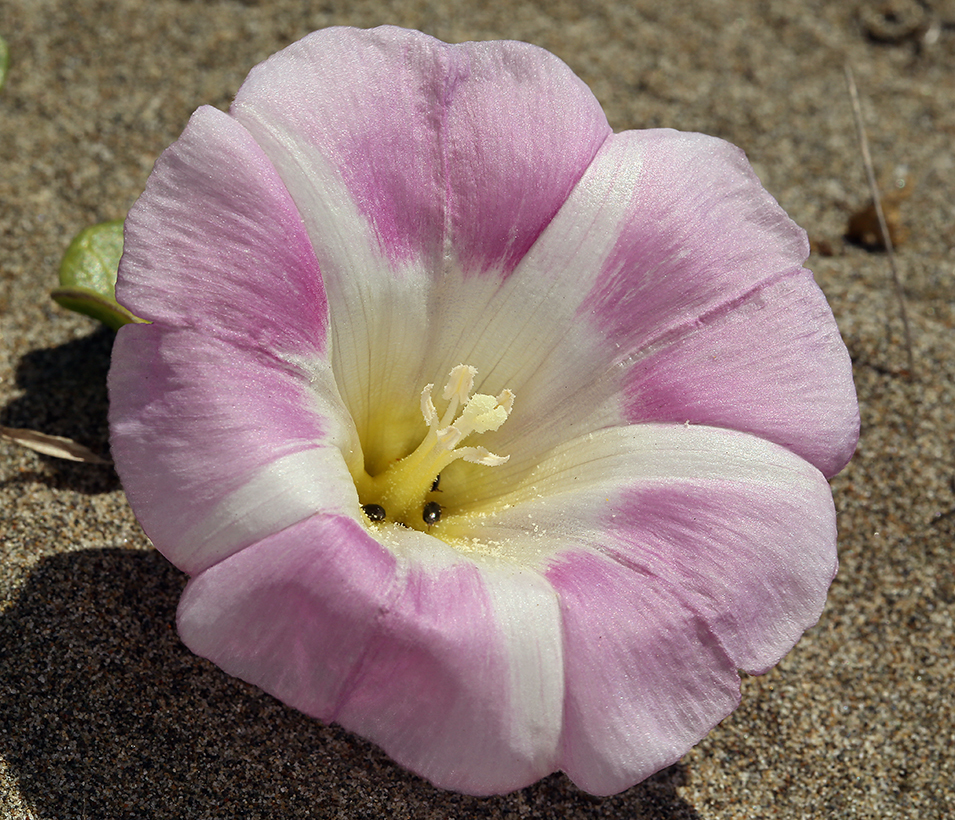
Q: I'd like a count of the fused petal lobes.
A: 5